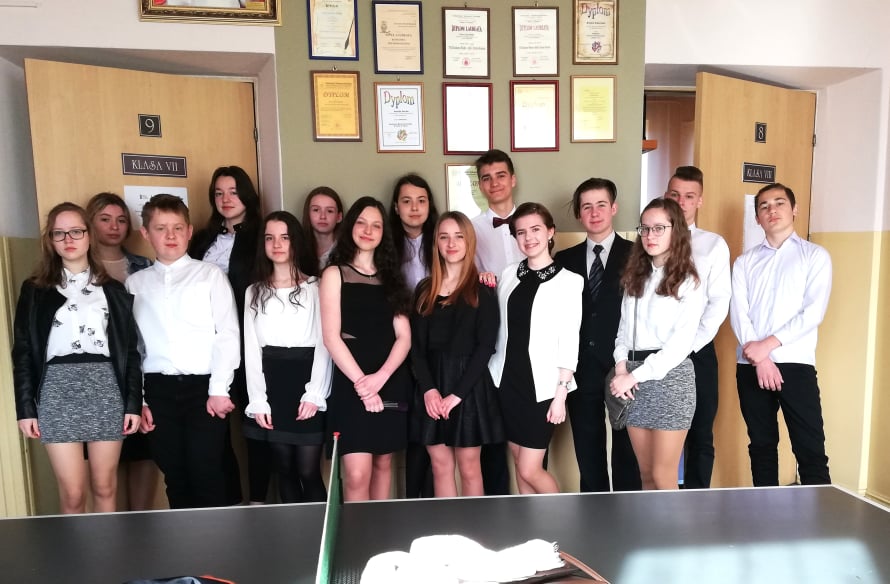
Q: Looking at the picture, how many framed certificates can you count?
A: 11